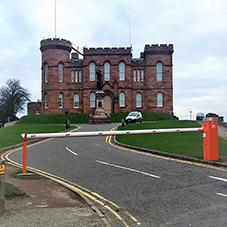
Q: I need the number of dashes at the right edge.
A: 2